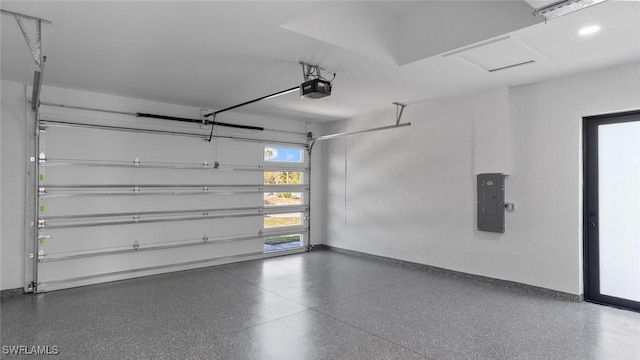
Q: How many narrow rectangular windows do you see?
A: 5